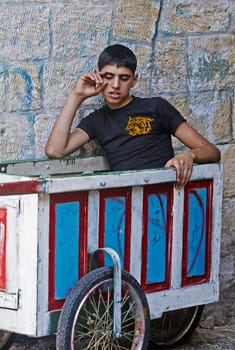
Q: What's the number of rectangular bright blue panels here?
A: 4